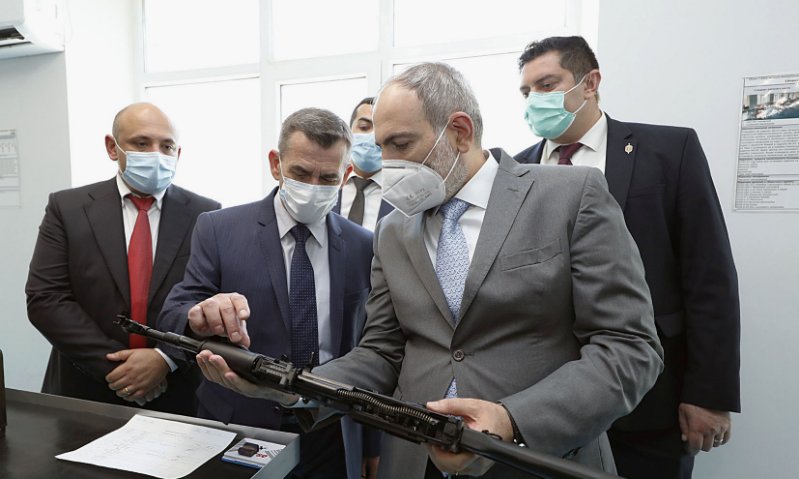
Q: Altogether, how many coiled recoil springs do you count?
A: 1